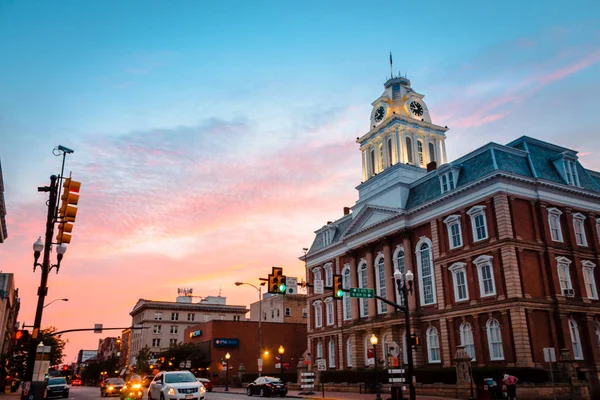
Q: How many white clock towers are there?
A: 1